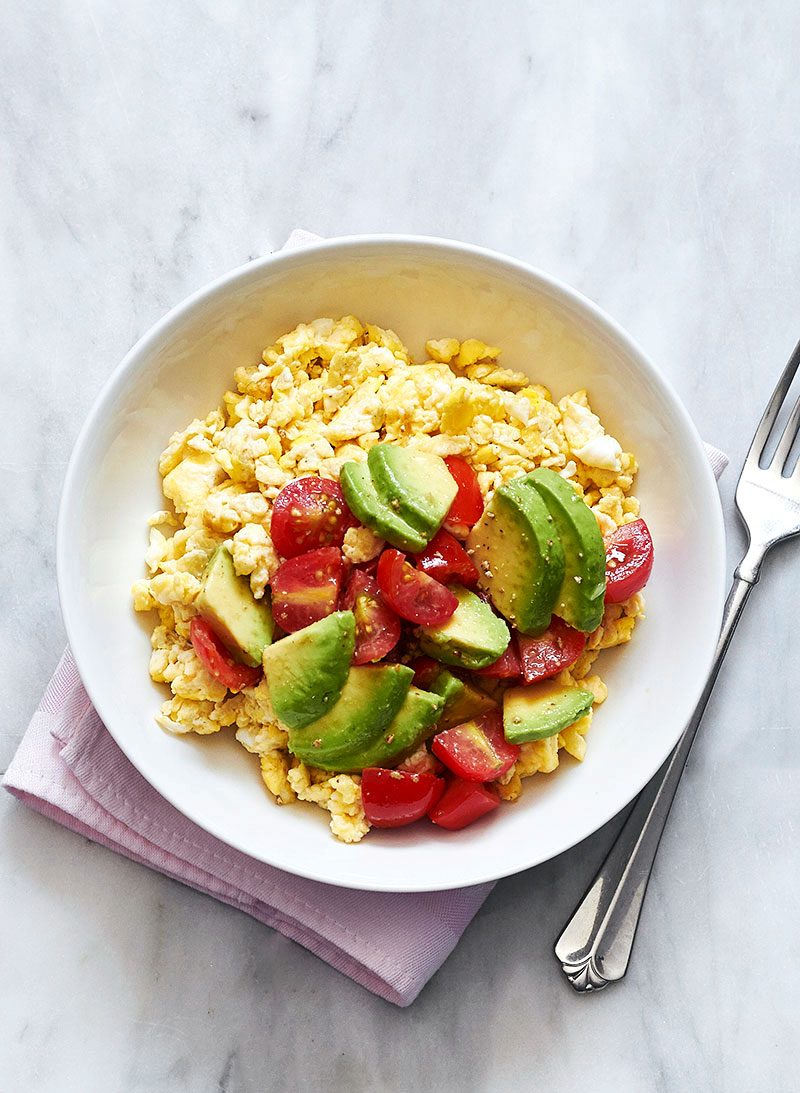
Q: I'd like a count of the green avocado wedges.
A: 11